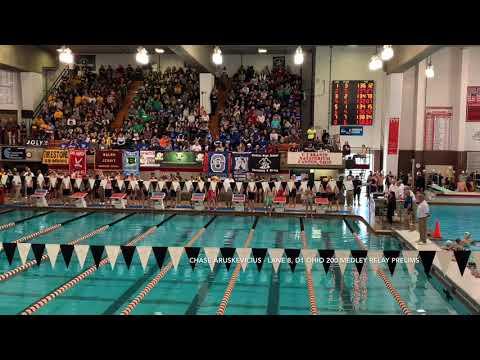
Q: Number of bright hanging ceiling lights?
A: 7